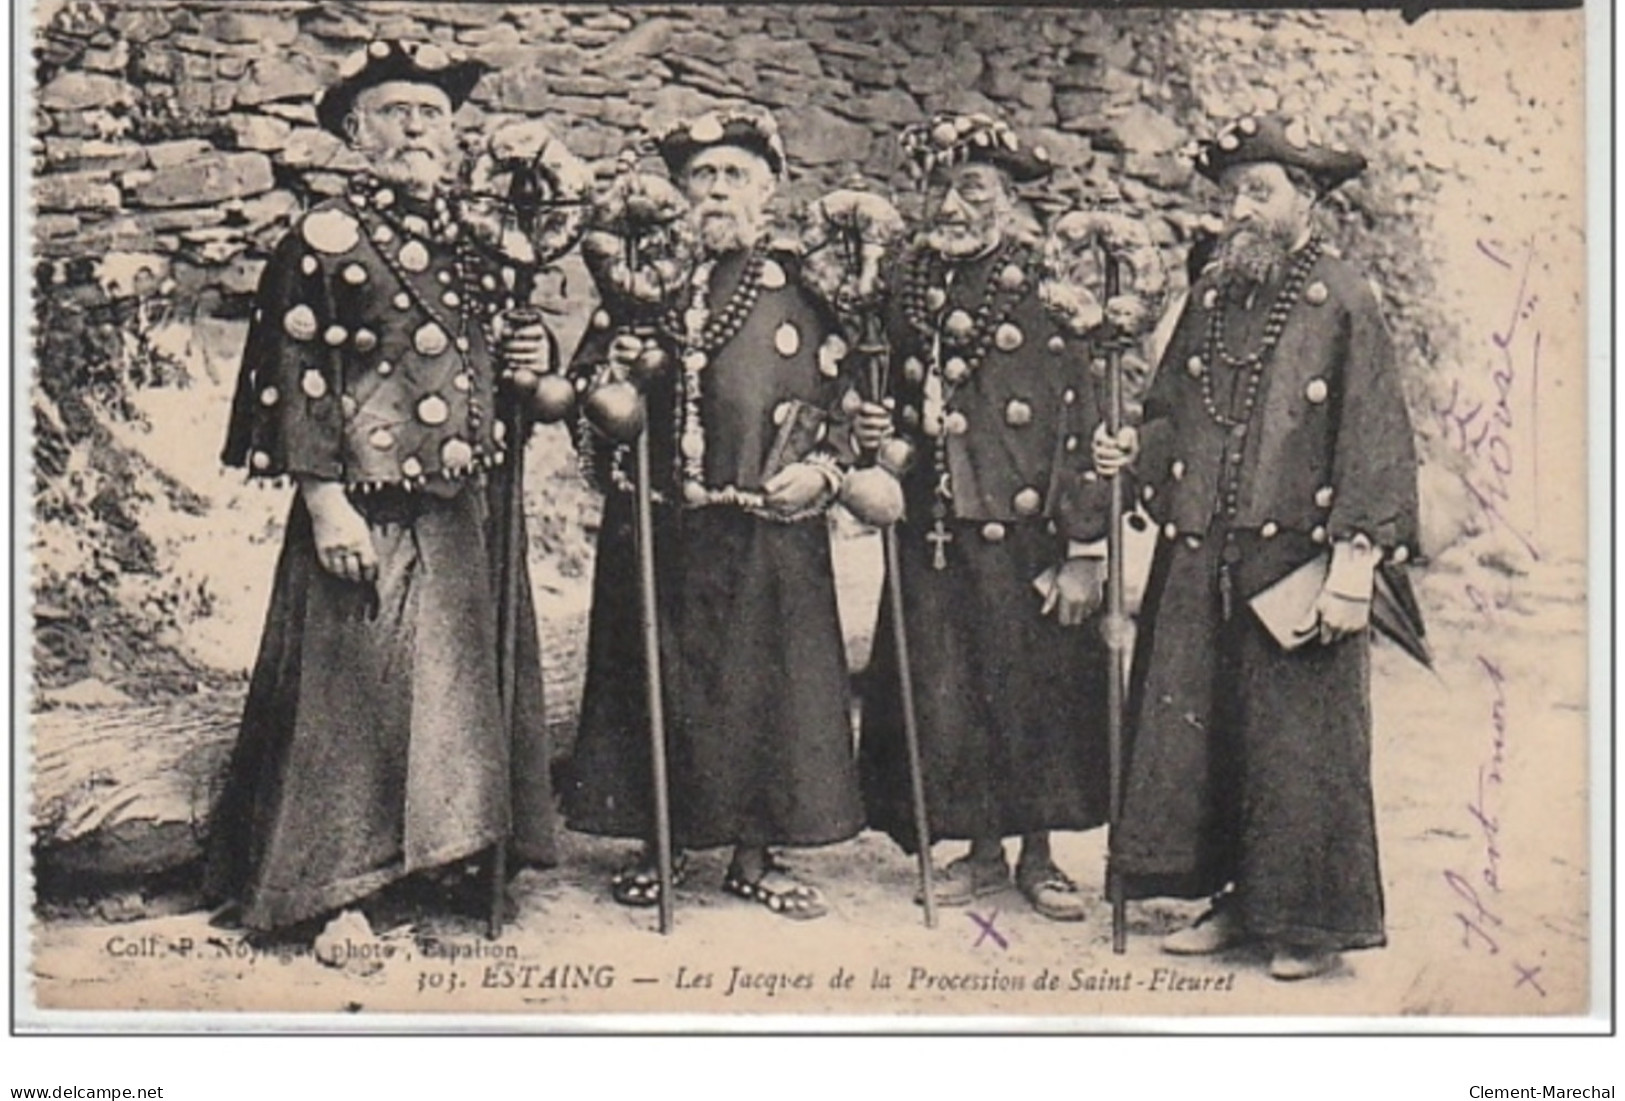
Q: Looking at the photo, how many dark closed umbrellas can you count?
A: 1